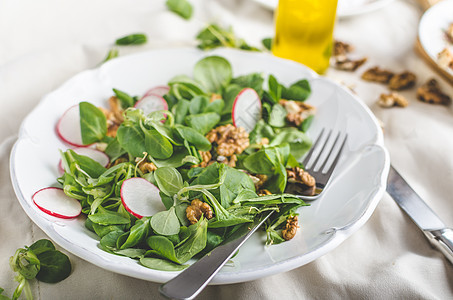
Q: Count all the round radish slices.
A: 7